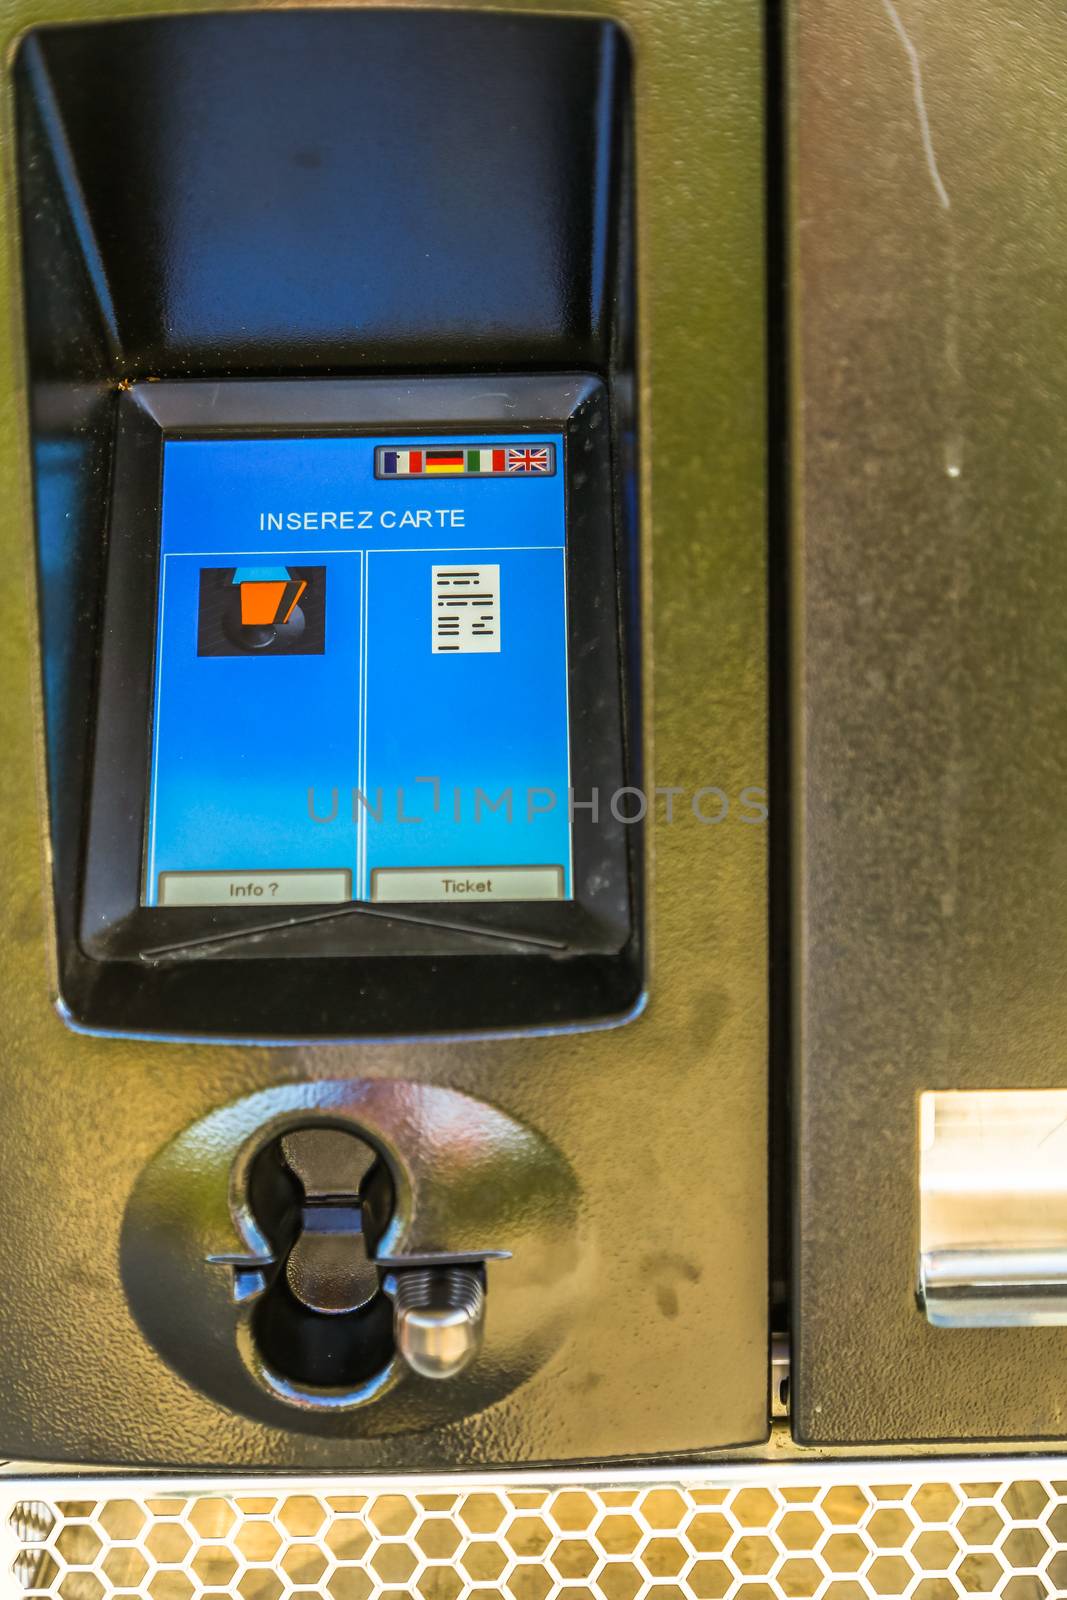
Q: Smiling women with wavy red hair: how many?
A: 0